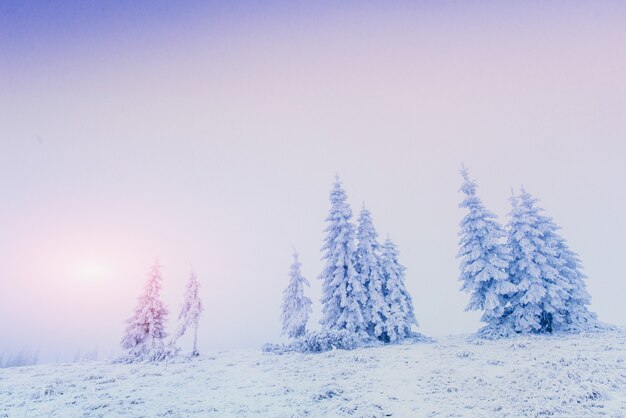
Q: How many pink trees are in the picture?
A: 2